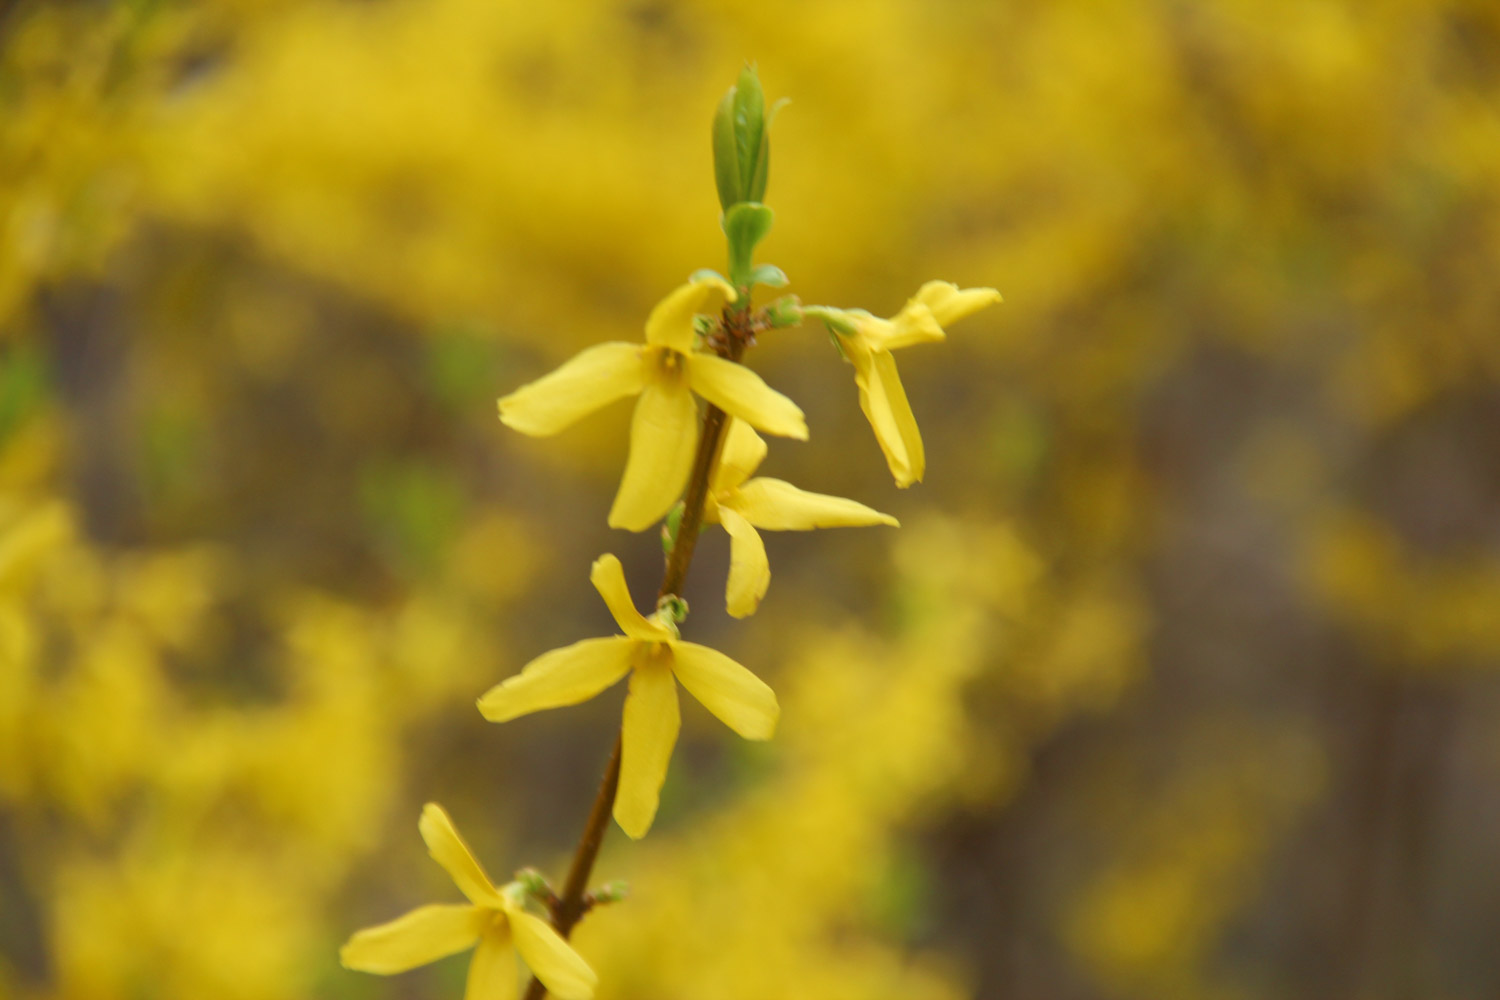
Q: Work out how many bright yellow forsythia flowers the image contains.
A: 5